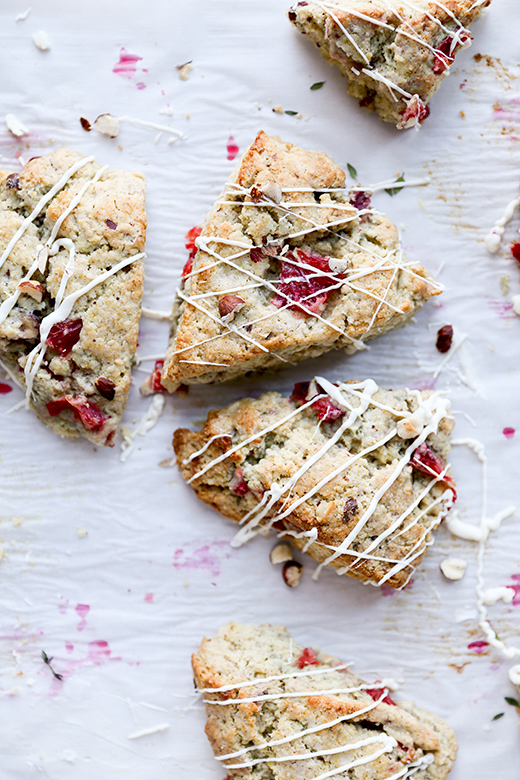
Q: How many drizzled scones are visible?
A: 5